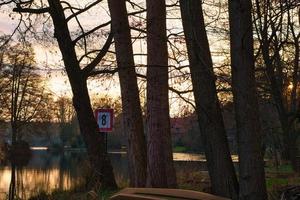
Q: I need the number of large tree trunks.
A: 5